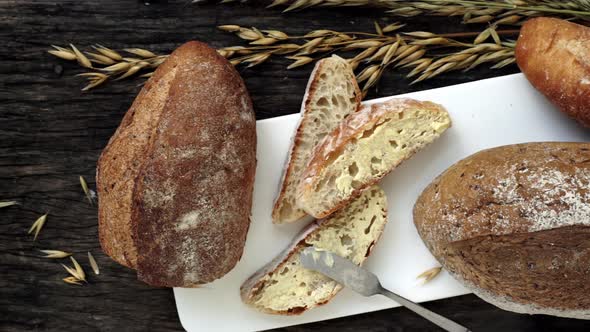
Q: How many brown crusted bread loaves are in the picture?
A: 3